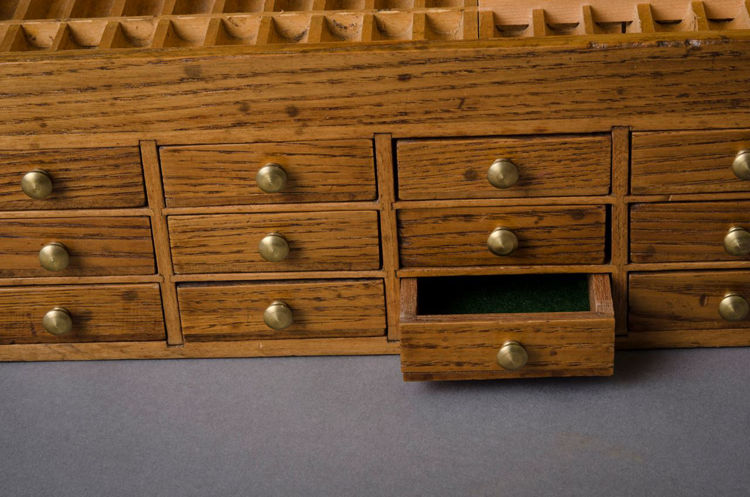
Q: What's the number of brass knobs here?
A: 12